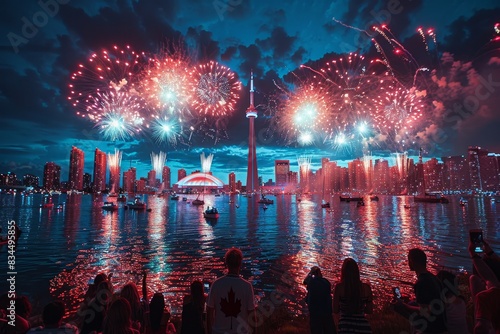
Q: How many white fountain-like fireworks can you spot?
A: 6